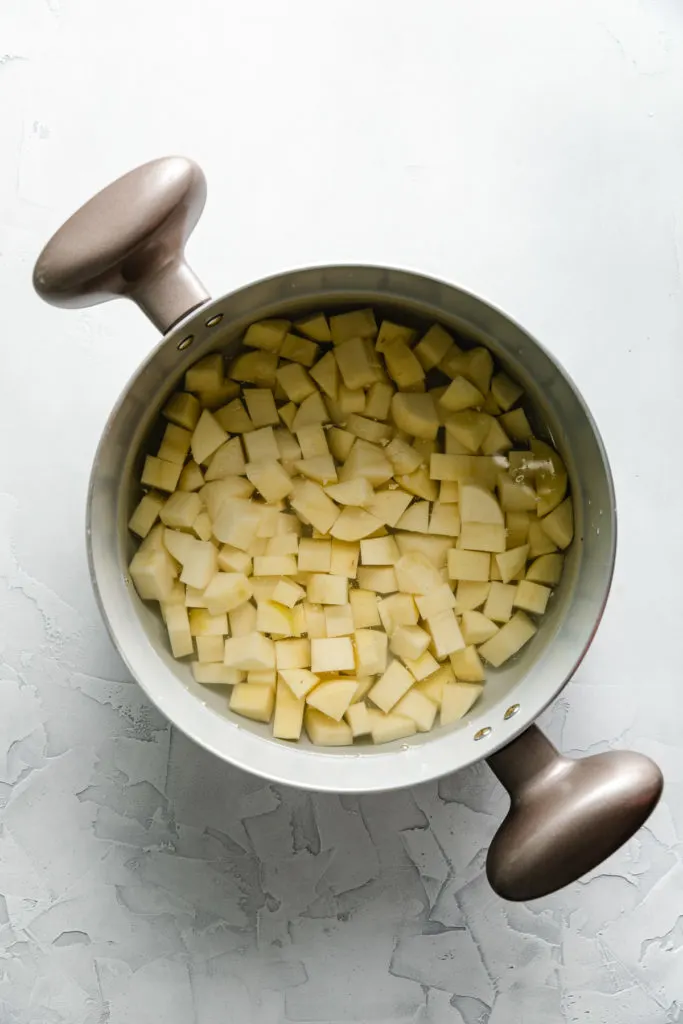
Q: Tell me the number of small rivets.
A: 4